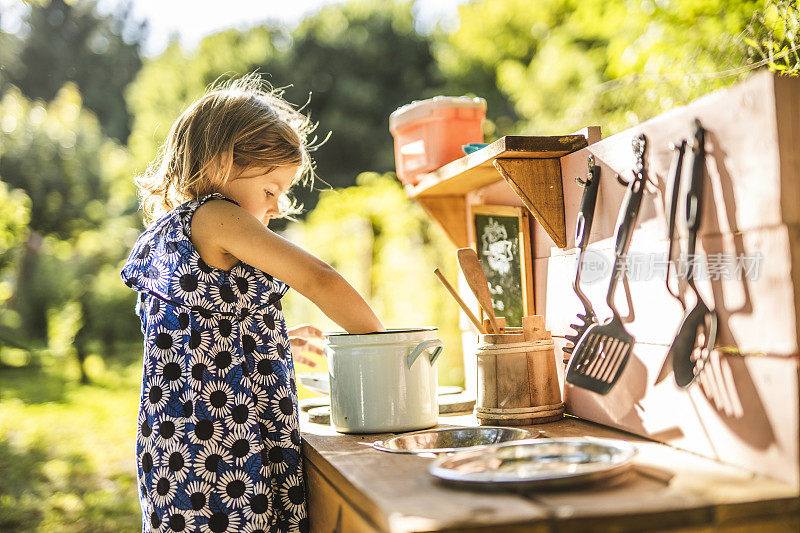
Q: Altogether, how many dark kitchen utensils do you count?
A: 4